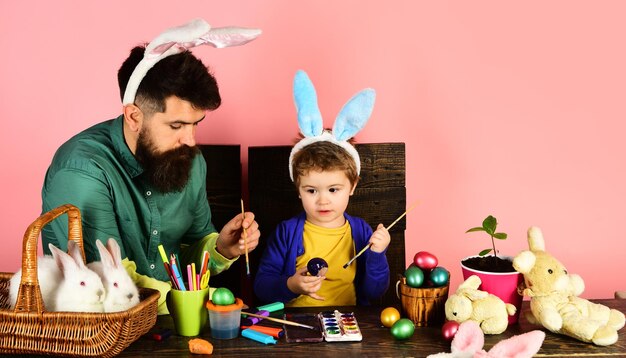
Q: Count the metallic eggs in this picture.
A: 7